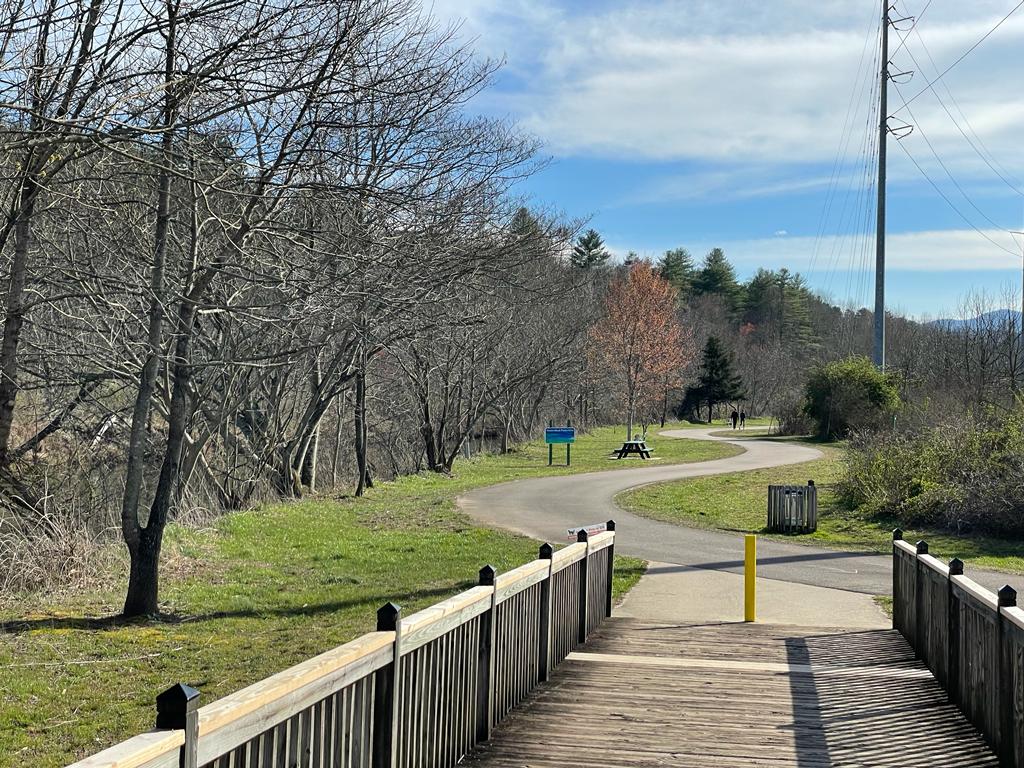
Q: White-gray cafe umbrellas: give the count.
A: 0